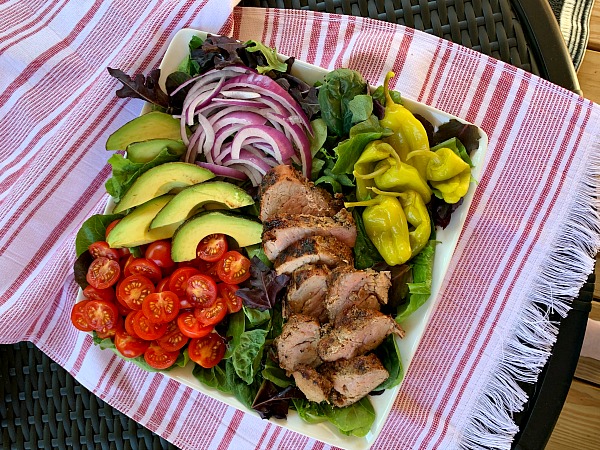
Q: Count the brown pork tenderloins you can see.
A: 9